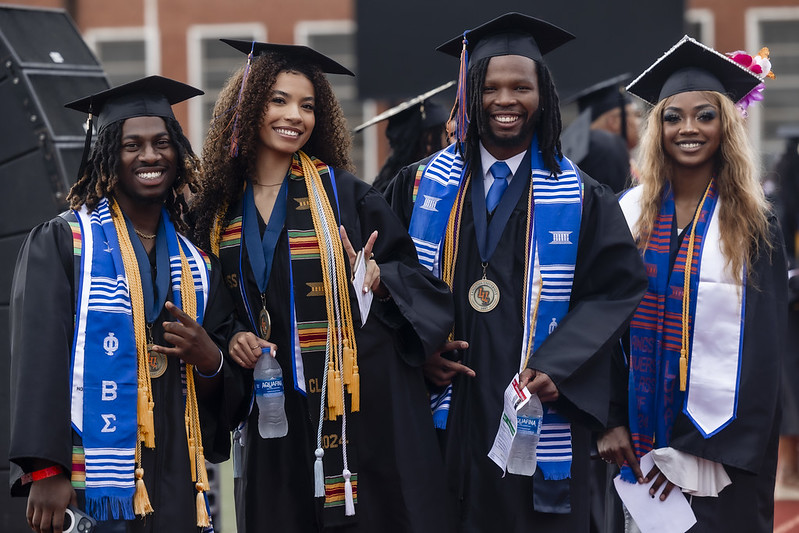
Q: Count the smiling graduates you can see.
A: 4